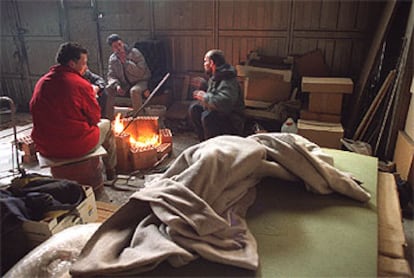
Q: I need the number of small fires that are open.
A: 1